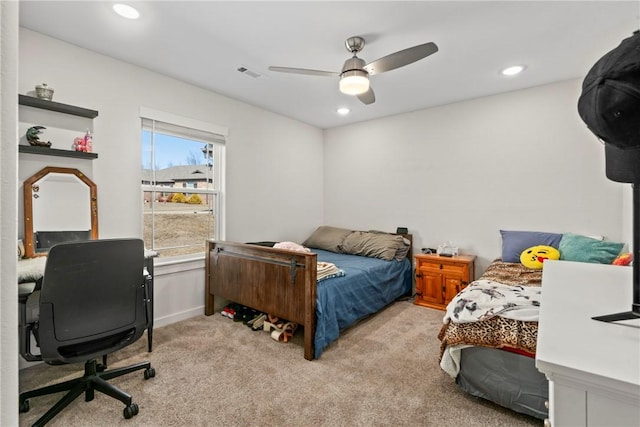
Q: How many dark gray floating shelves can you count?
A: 2